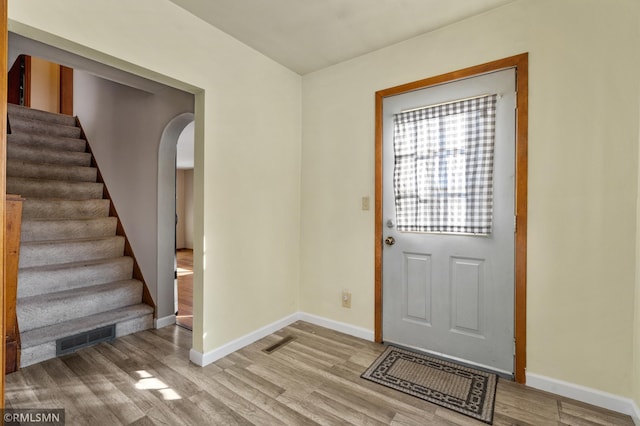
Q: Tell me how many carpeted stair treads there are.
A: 12